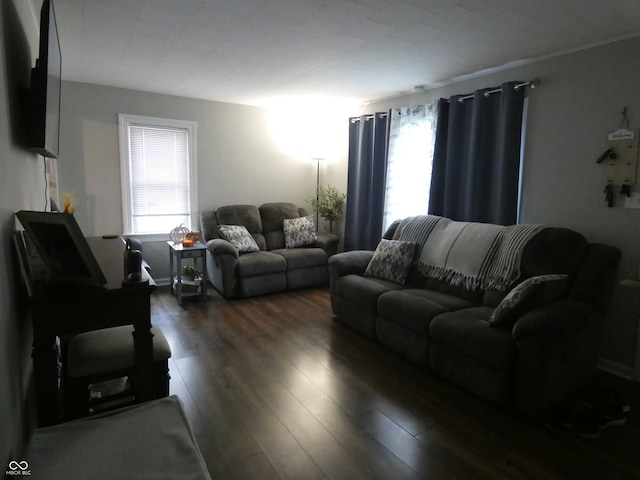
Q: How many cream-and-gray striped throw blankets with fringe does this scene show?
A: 1